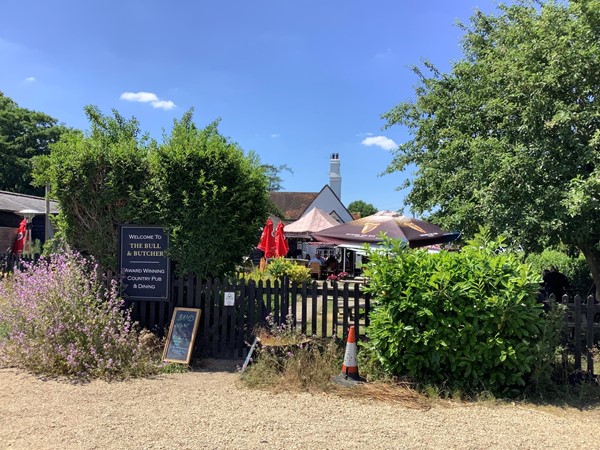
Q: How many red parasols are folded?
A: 3